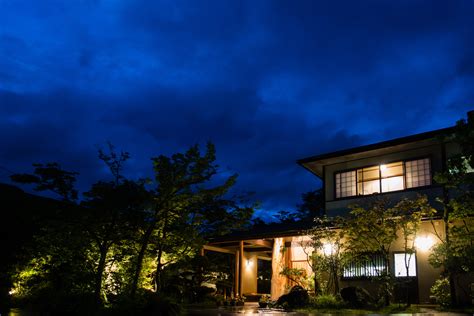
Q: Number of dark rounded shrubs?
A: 2